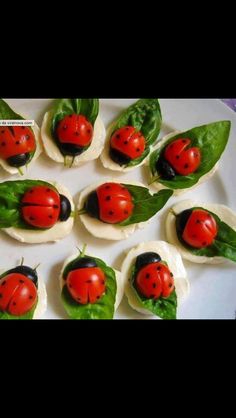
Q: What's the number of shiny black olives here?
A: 10